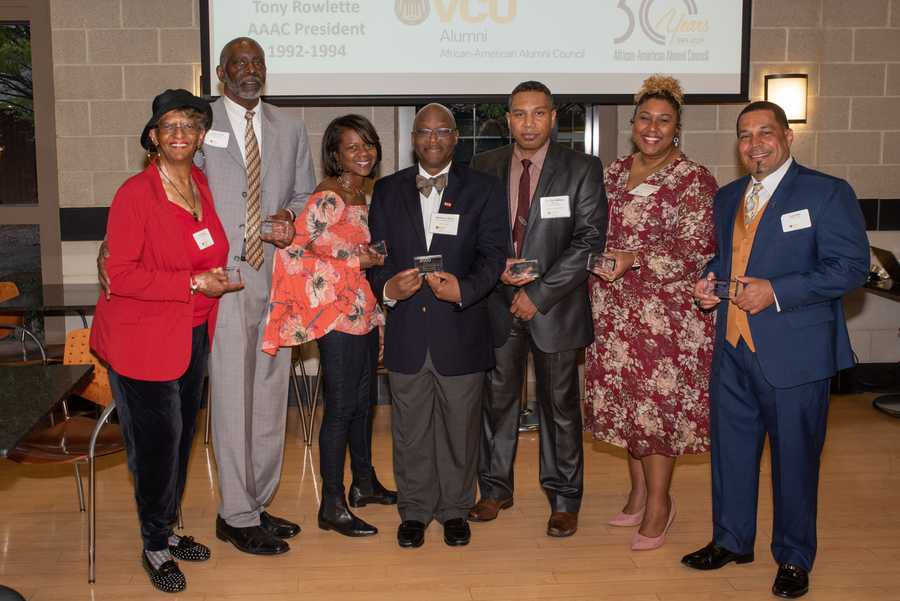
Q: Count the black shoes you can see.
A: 10